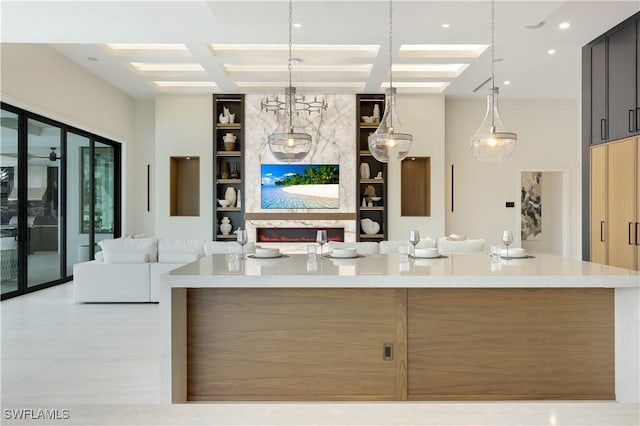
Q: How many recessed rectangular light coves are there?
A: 9